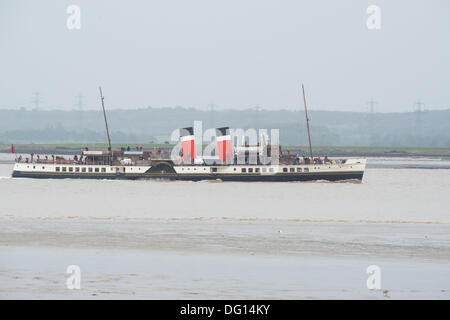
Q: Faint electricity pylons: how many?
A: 6